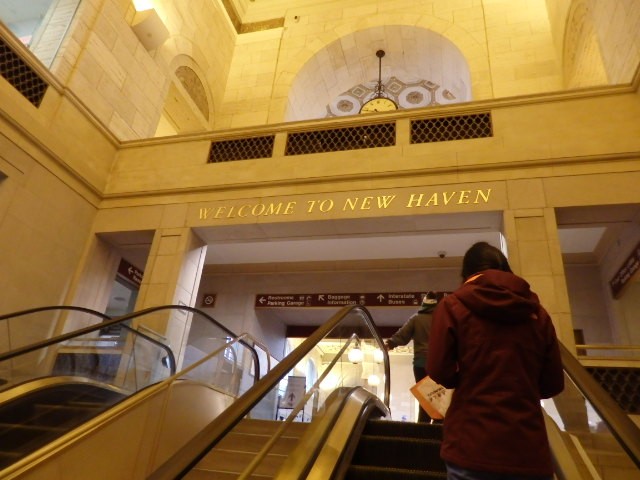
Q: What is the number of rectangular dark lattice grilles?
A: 5